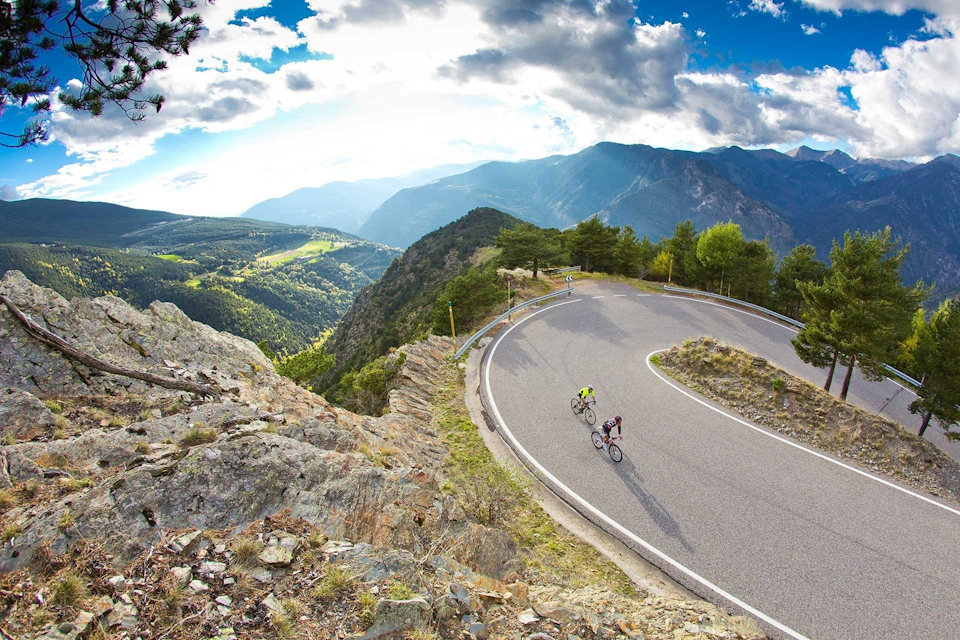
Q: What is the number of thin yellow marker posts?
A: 3